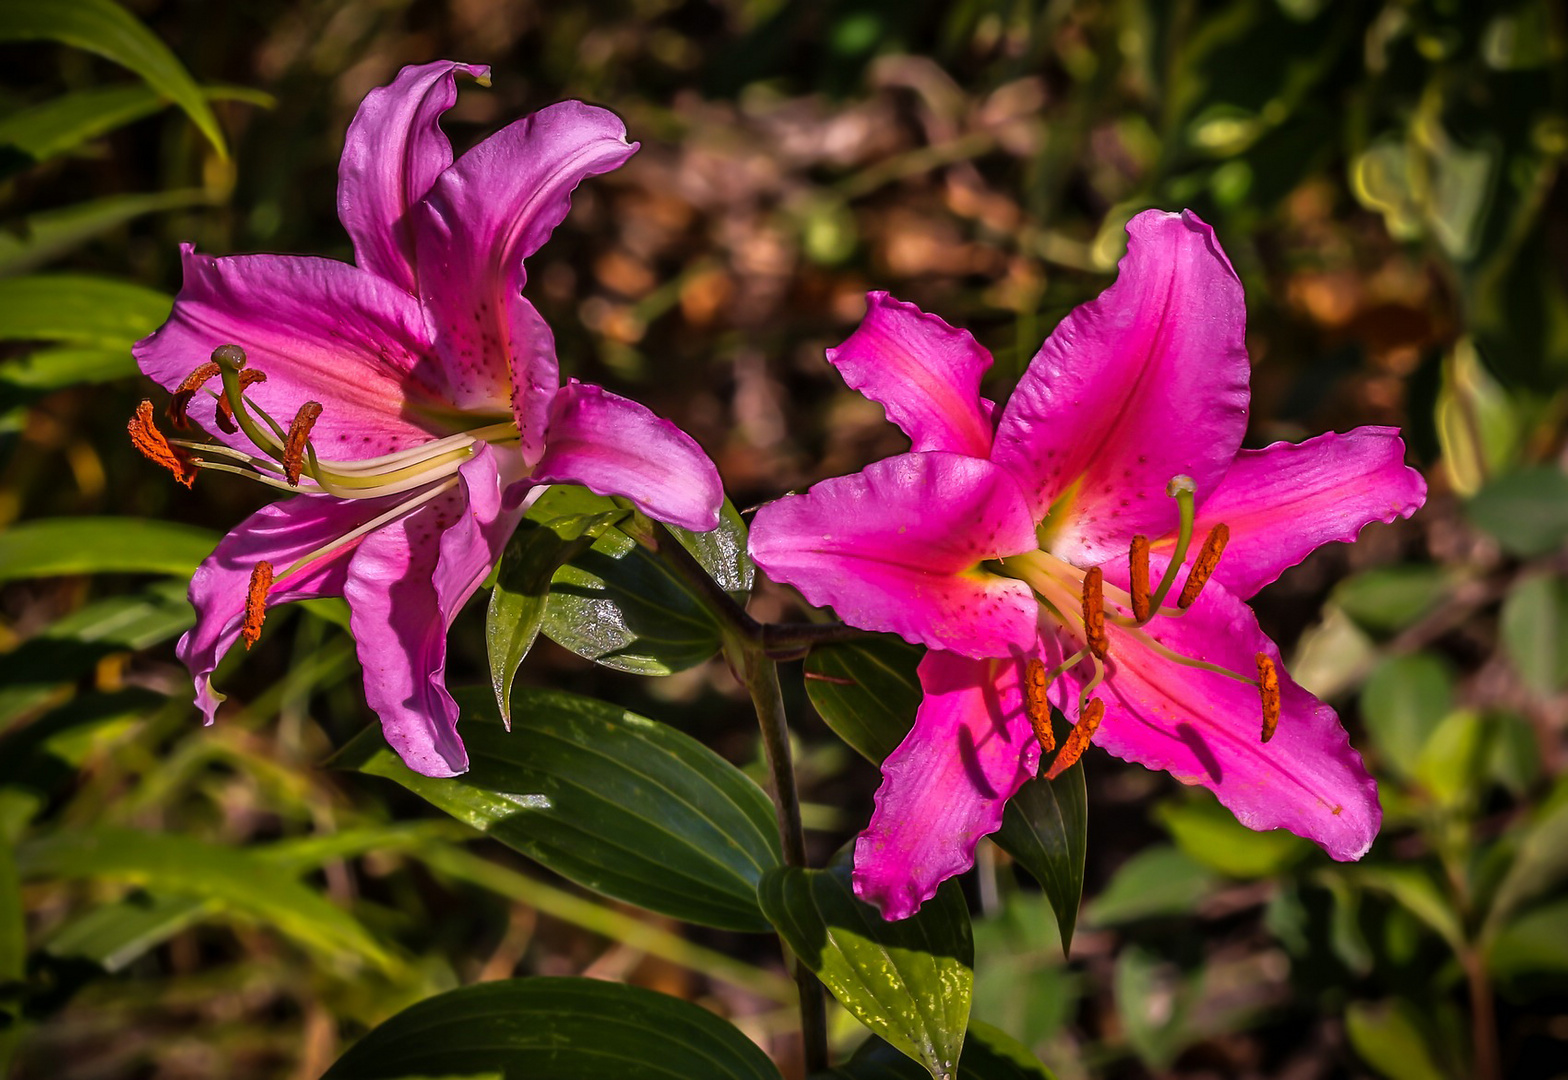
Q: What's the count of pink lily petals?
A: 12